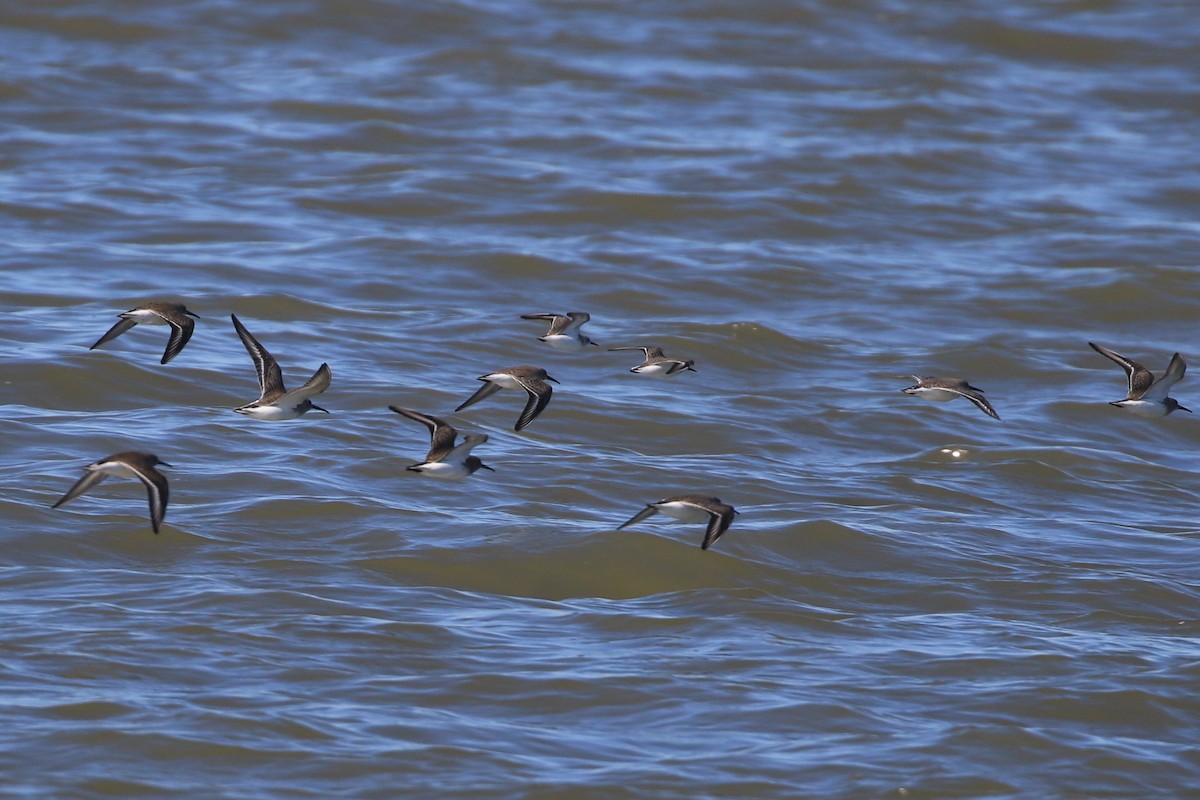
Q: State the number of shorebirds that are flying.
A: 10